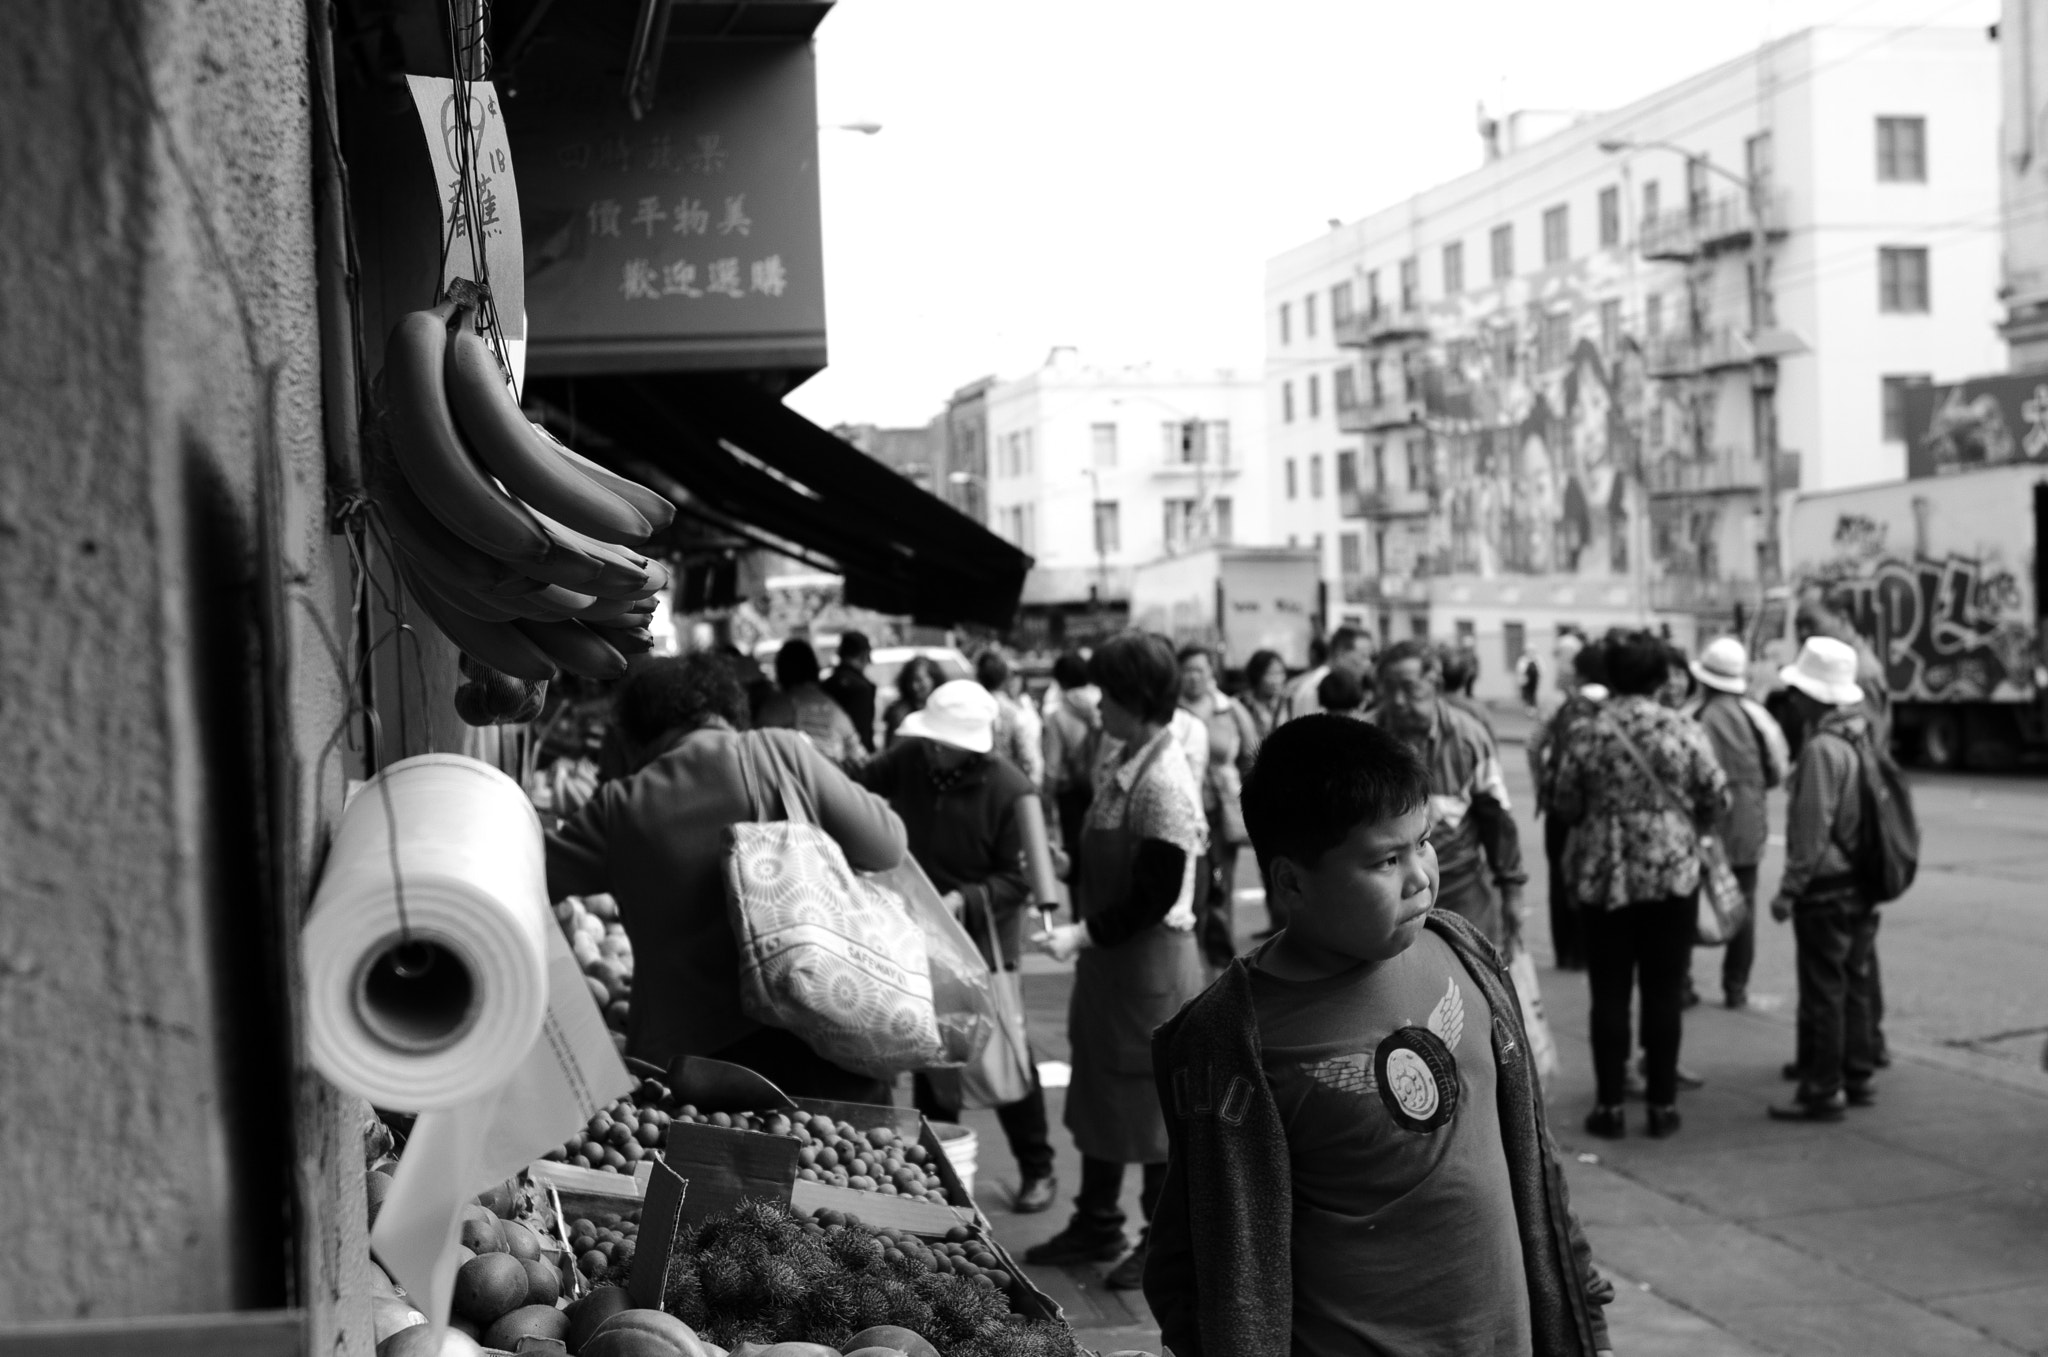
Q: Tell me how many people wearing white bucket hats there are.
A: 3